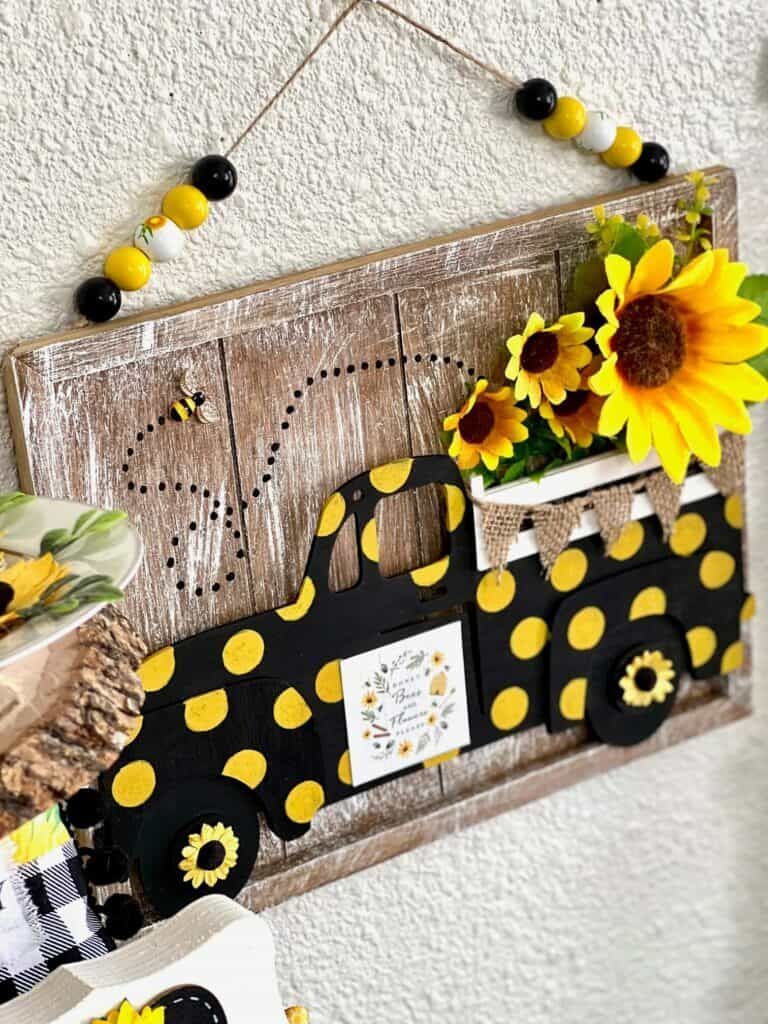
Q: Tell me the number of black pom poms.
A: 3